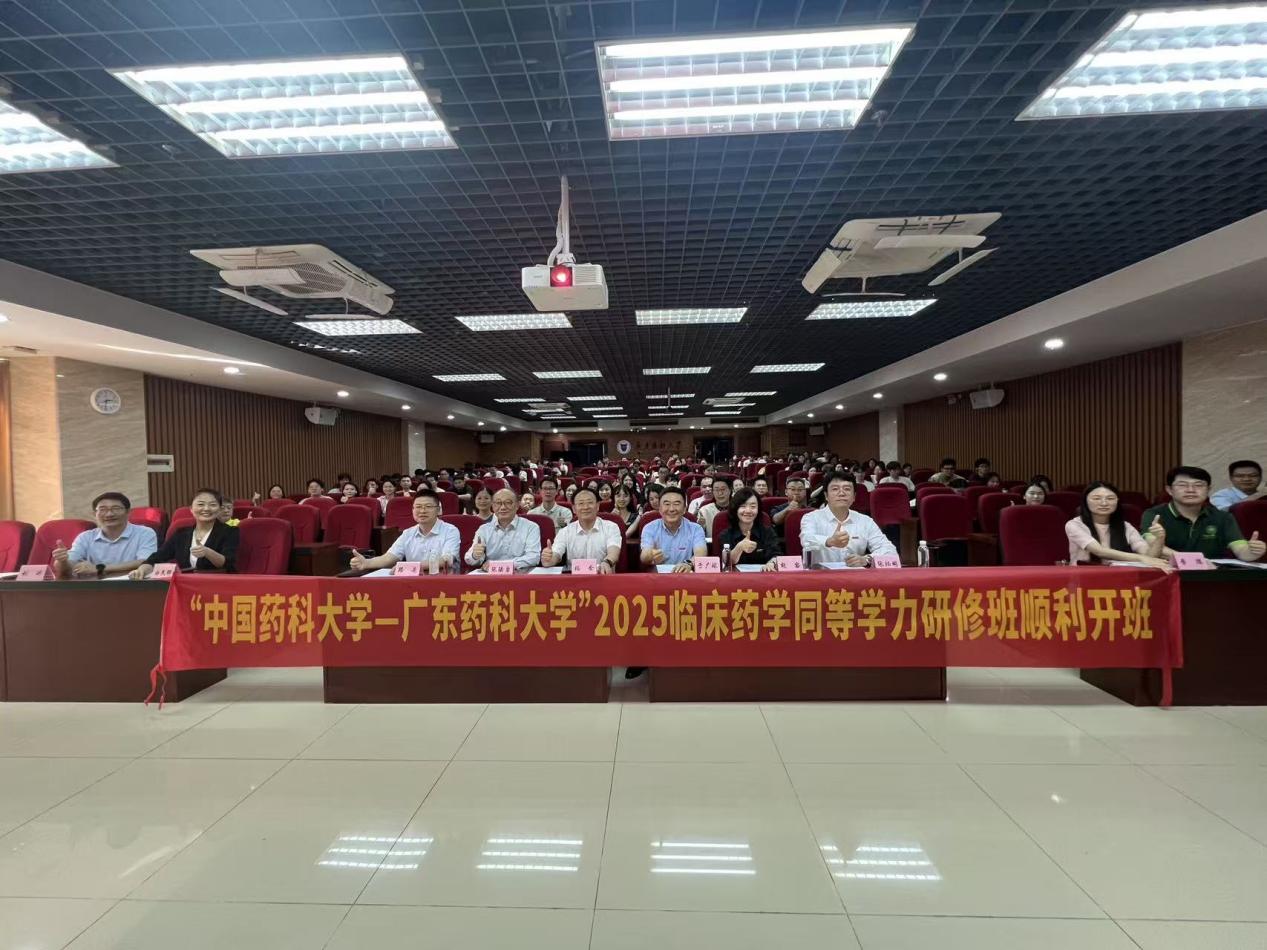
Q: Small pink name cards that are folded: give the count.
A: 9